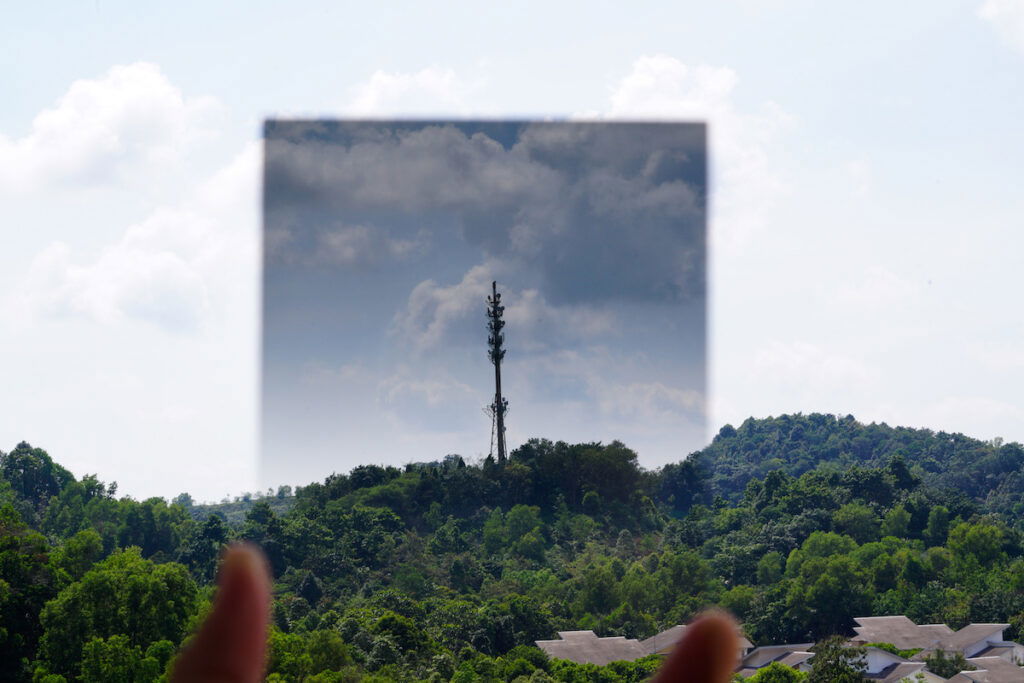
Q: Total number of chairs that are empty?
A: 0